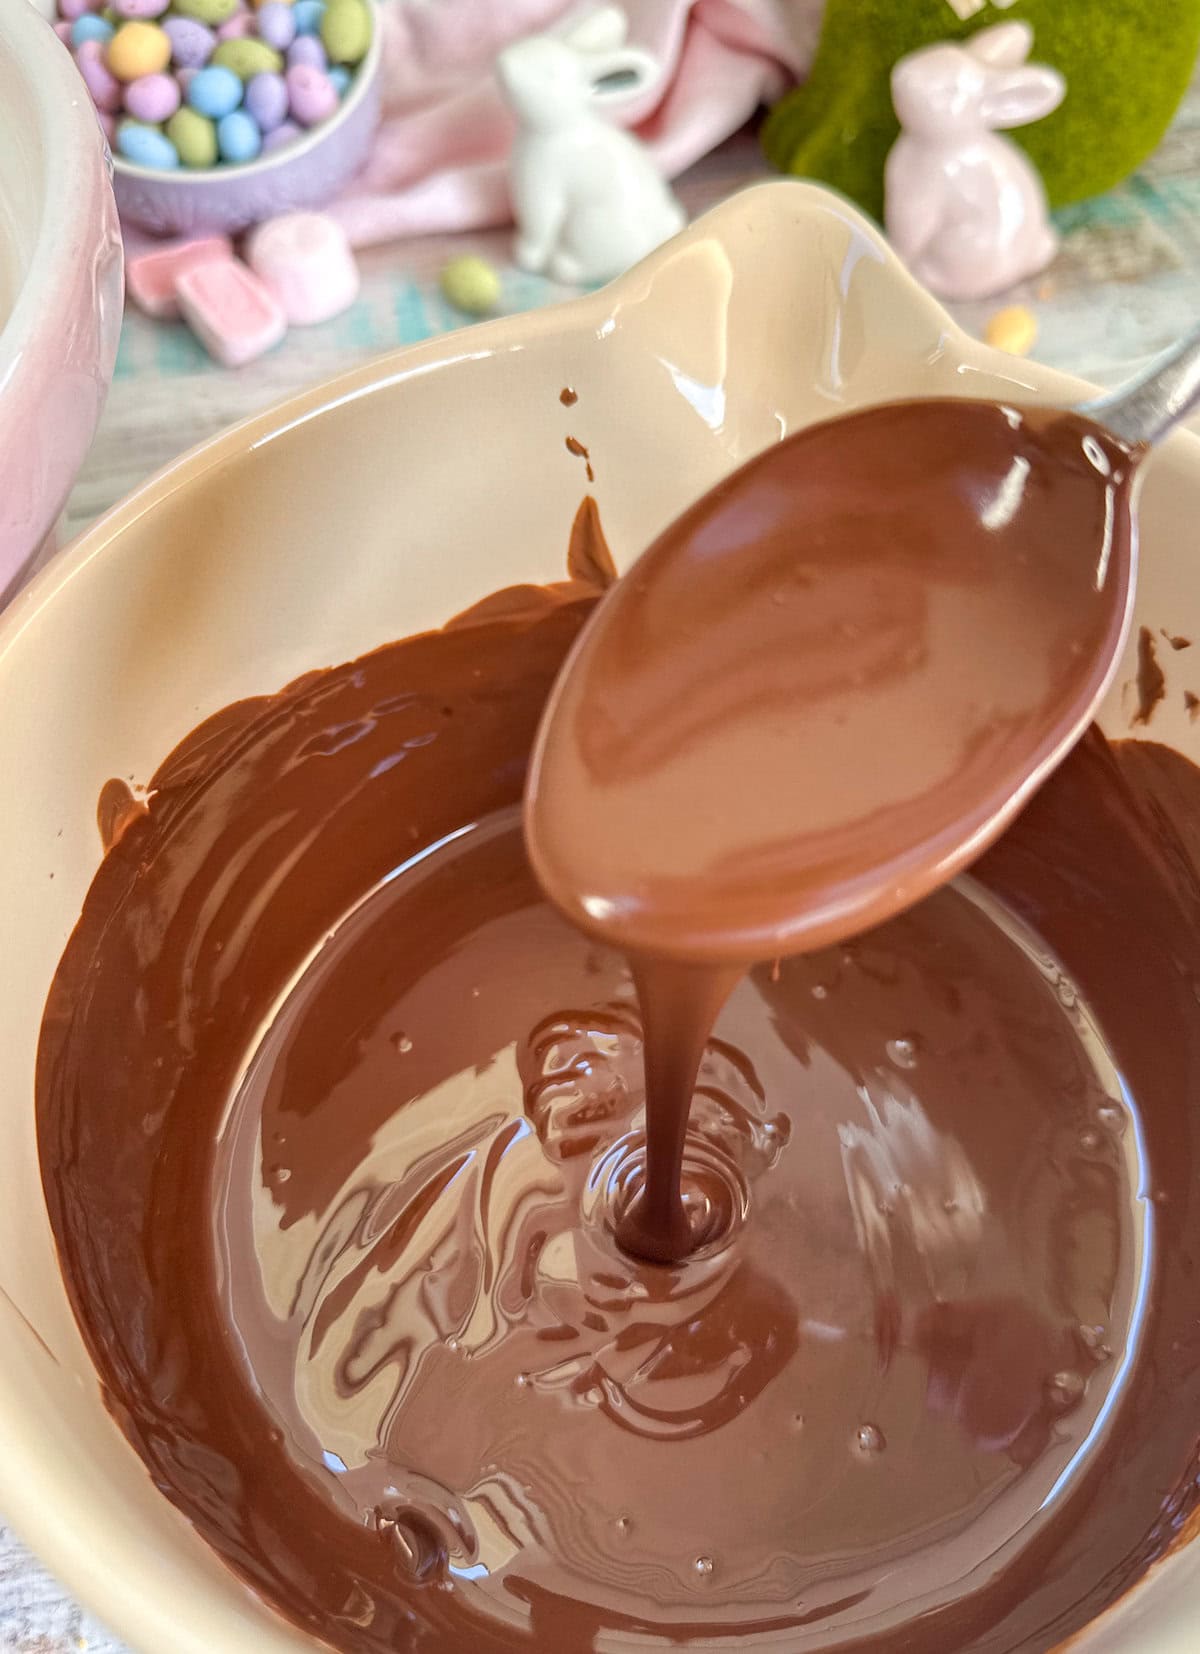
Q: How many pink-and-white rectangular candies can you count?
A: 2